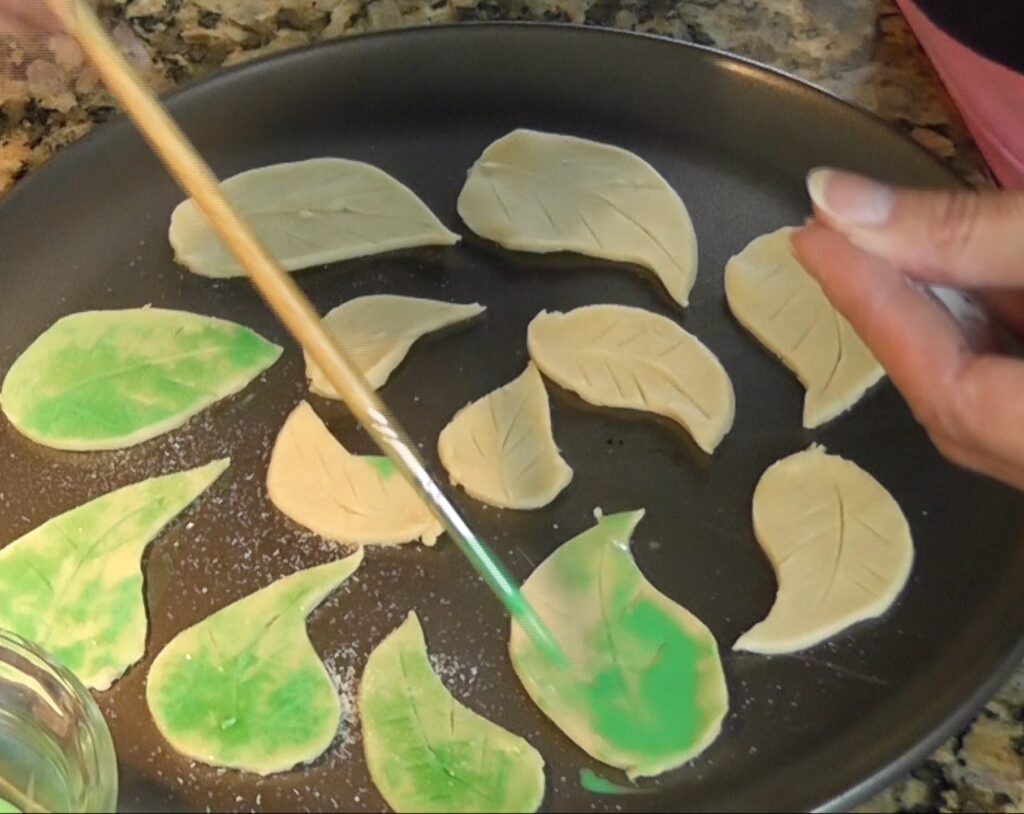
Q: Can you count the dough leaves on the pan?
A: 13